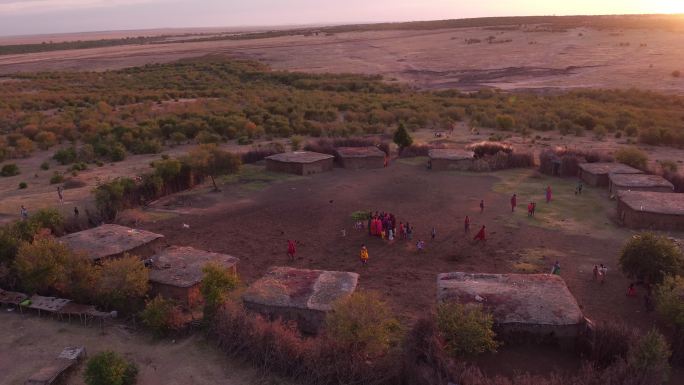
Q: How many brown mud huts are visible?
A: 10